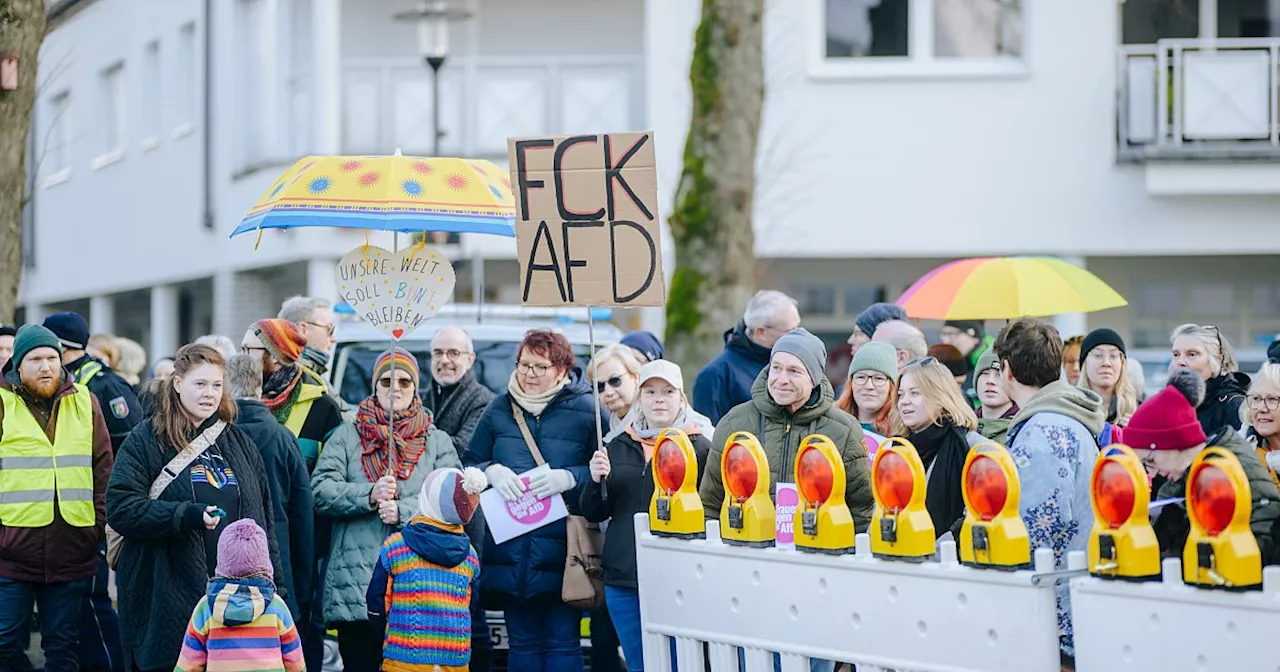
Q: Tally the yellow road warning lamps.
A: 7